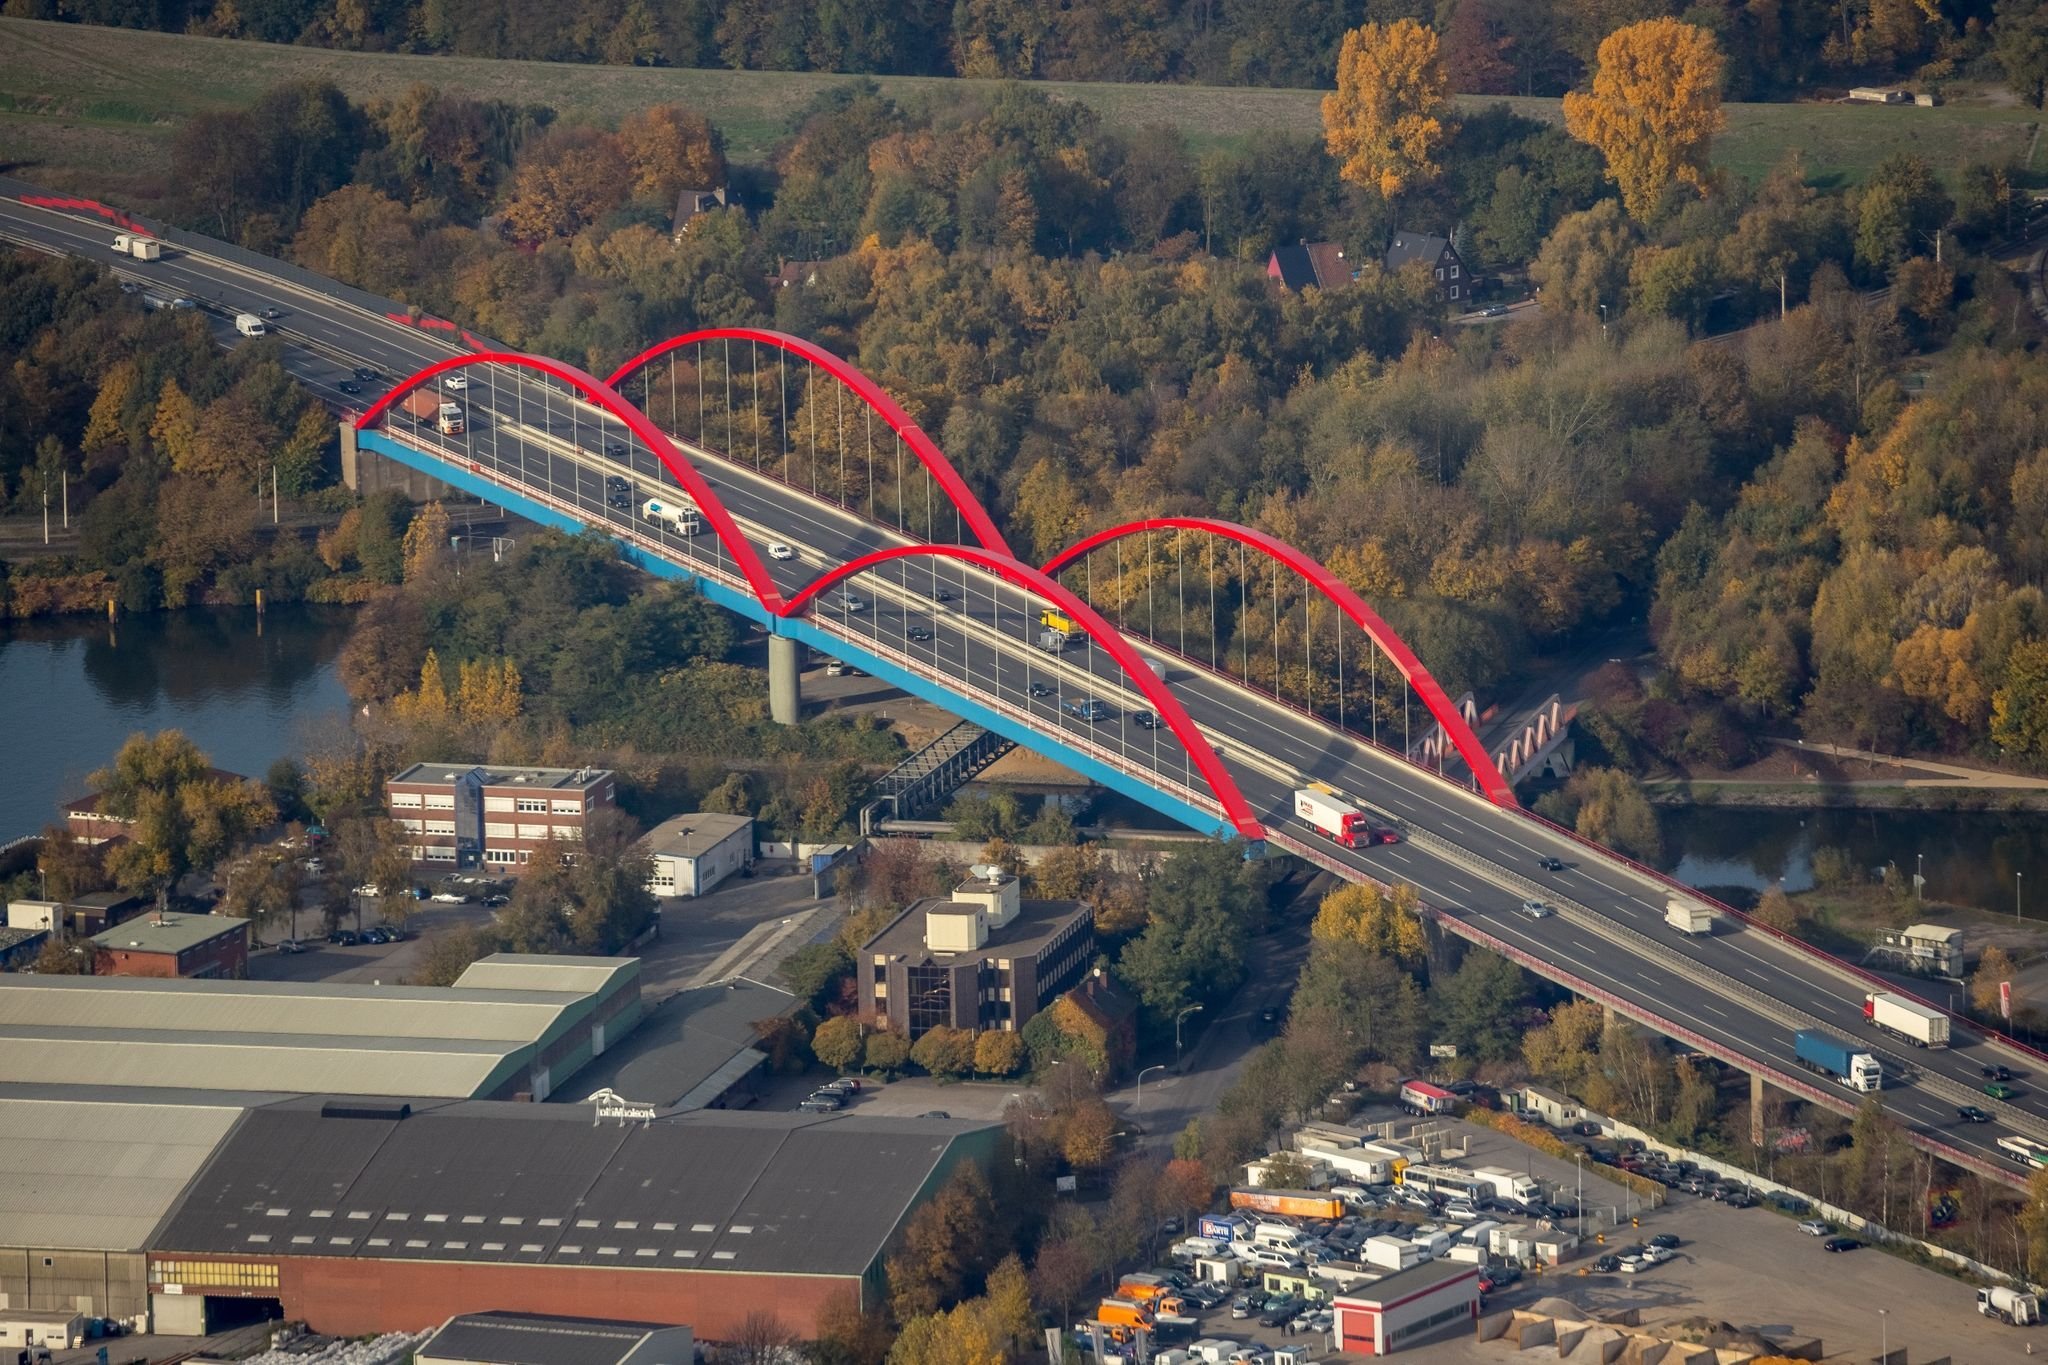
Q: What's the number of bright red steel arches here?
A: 4